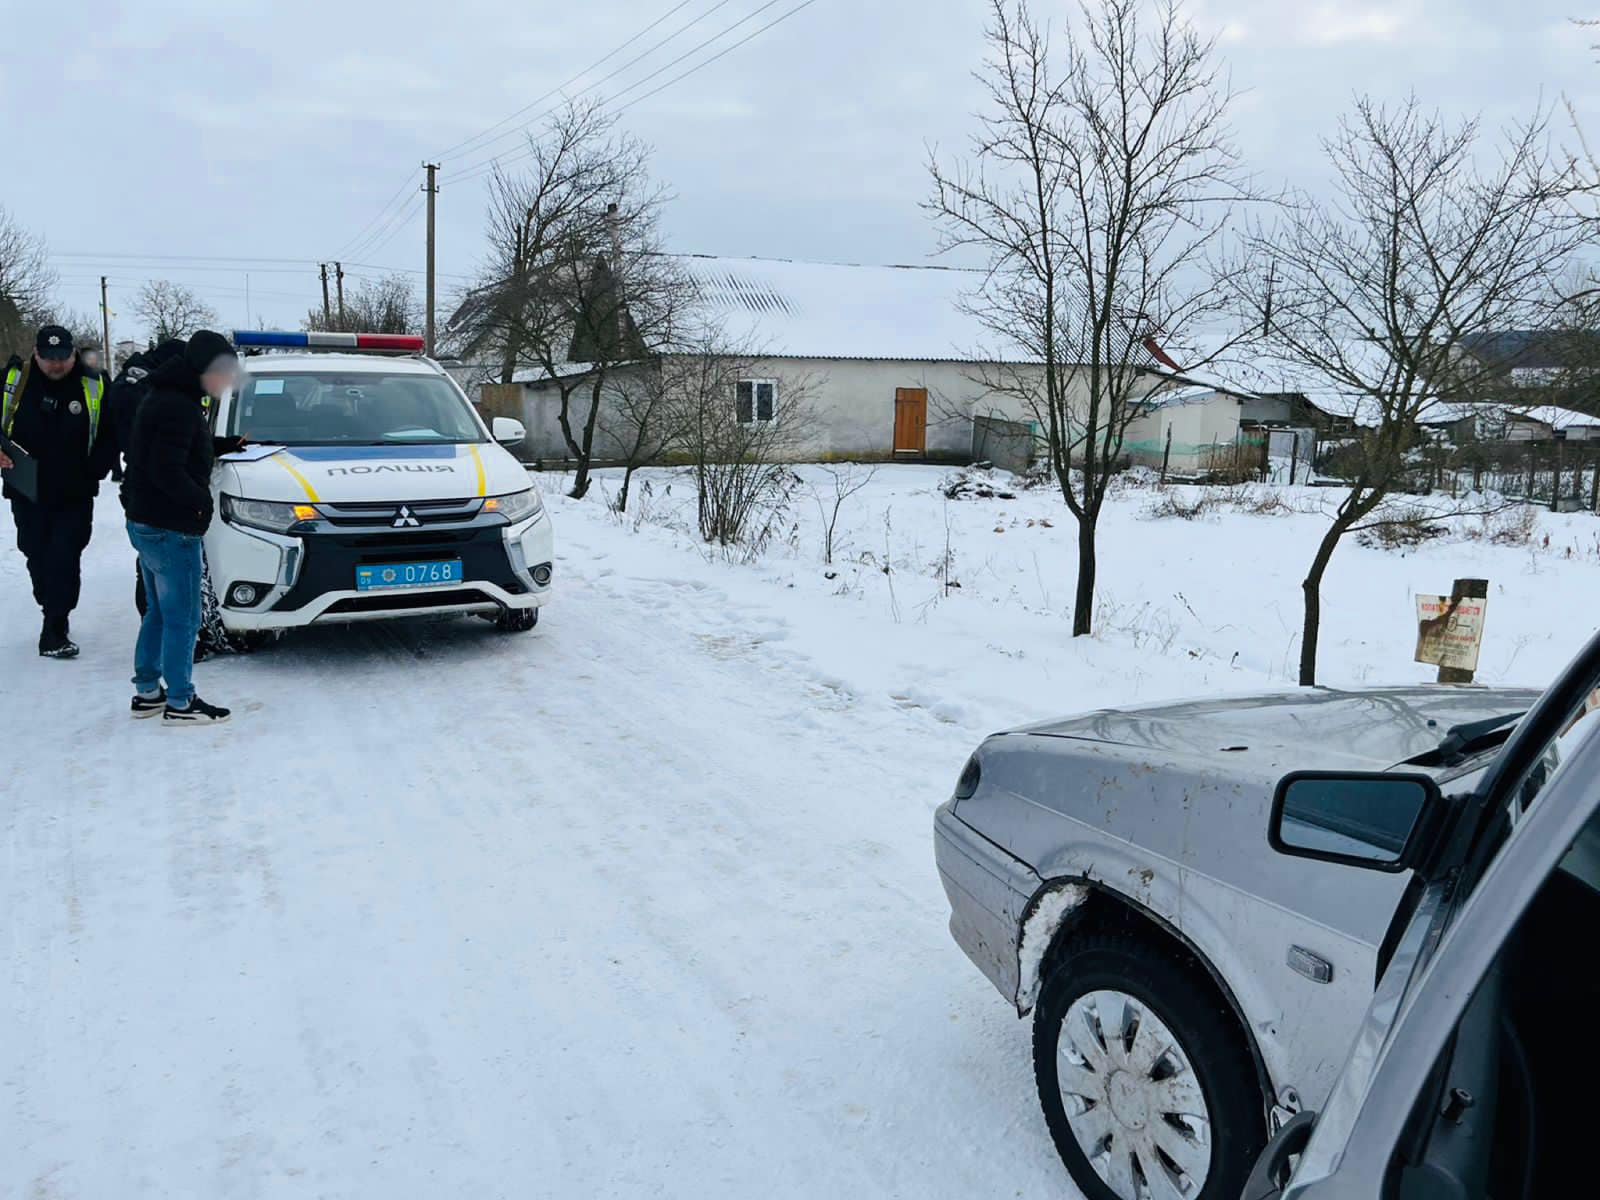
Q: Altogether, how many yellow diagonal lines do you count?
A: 2